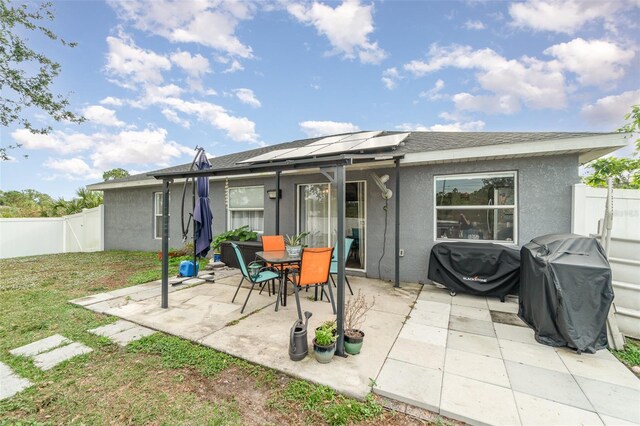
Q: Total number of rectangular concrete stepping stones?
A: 6